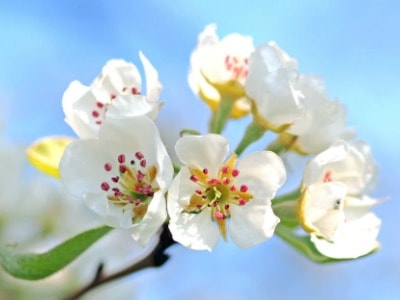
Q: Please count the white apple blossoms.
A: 7